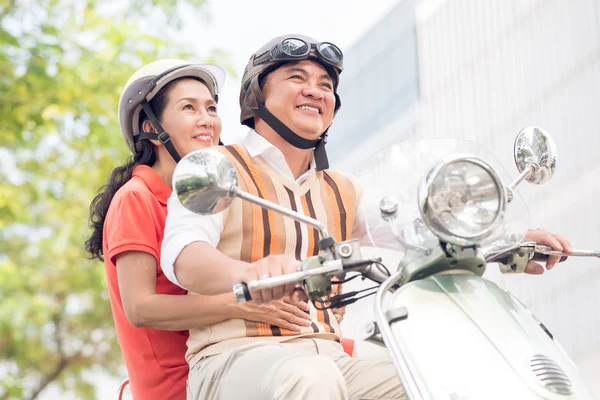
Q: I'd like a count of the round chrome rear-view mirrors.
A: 2